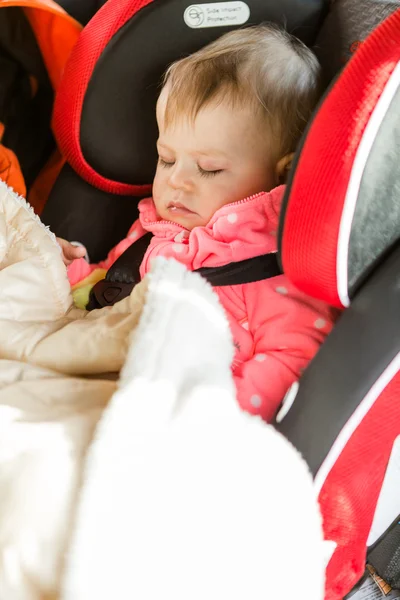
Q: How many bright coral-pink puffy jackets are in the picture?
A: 1